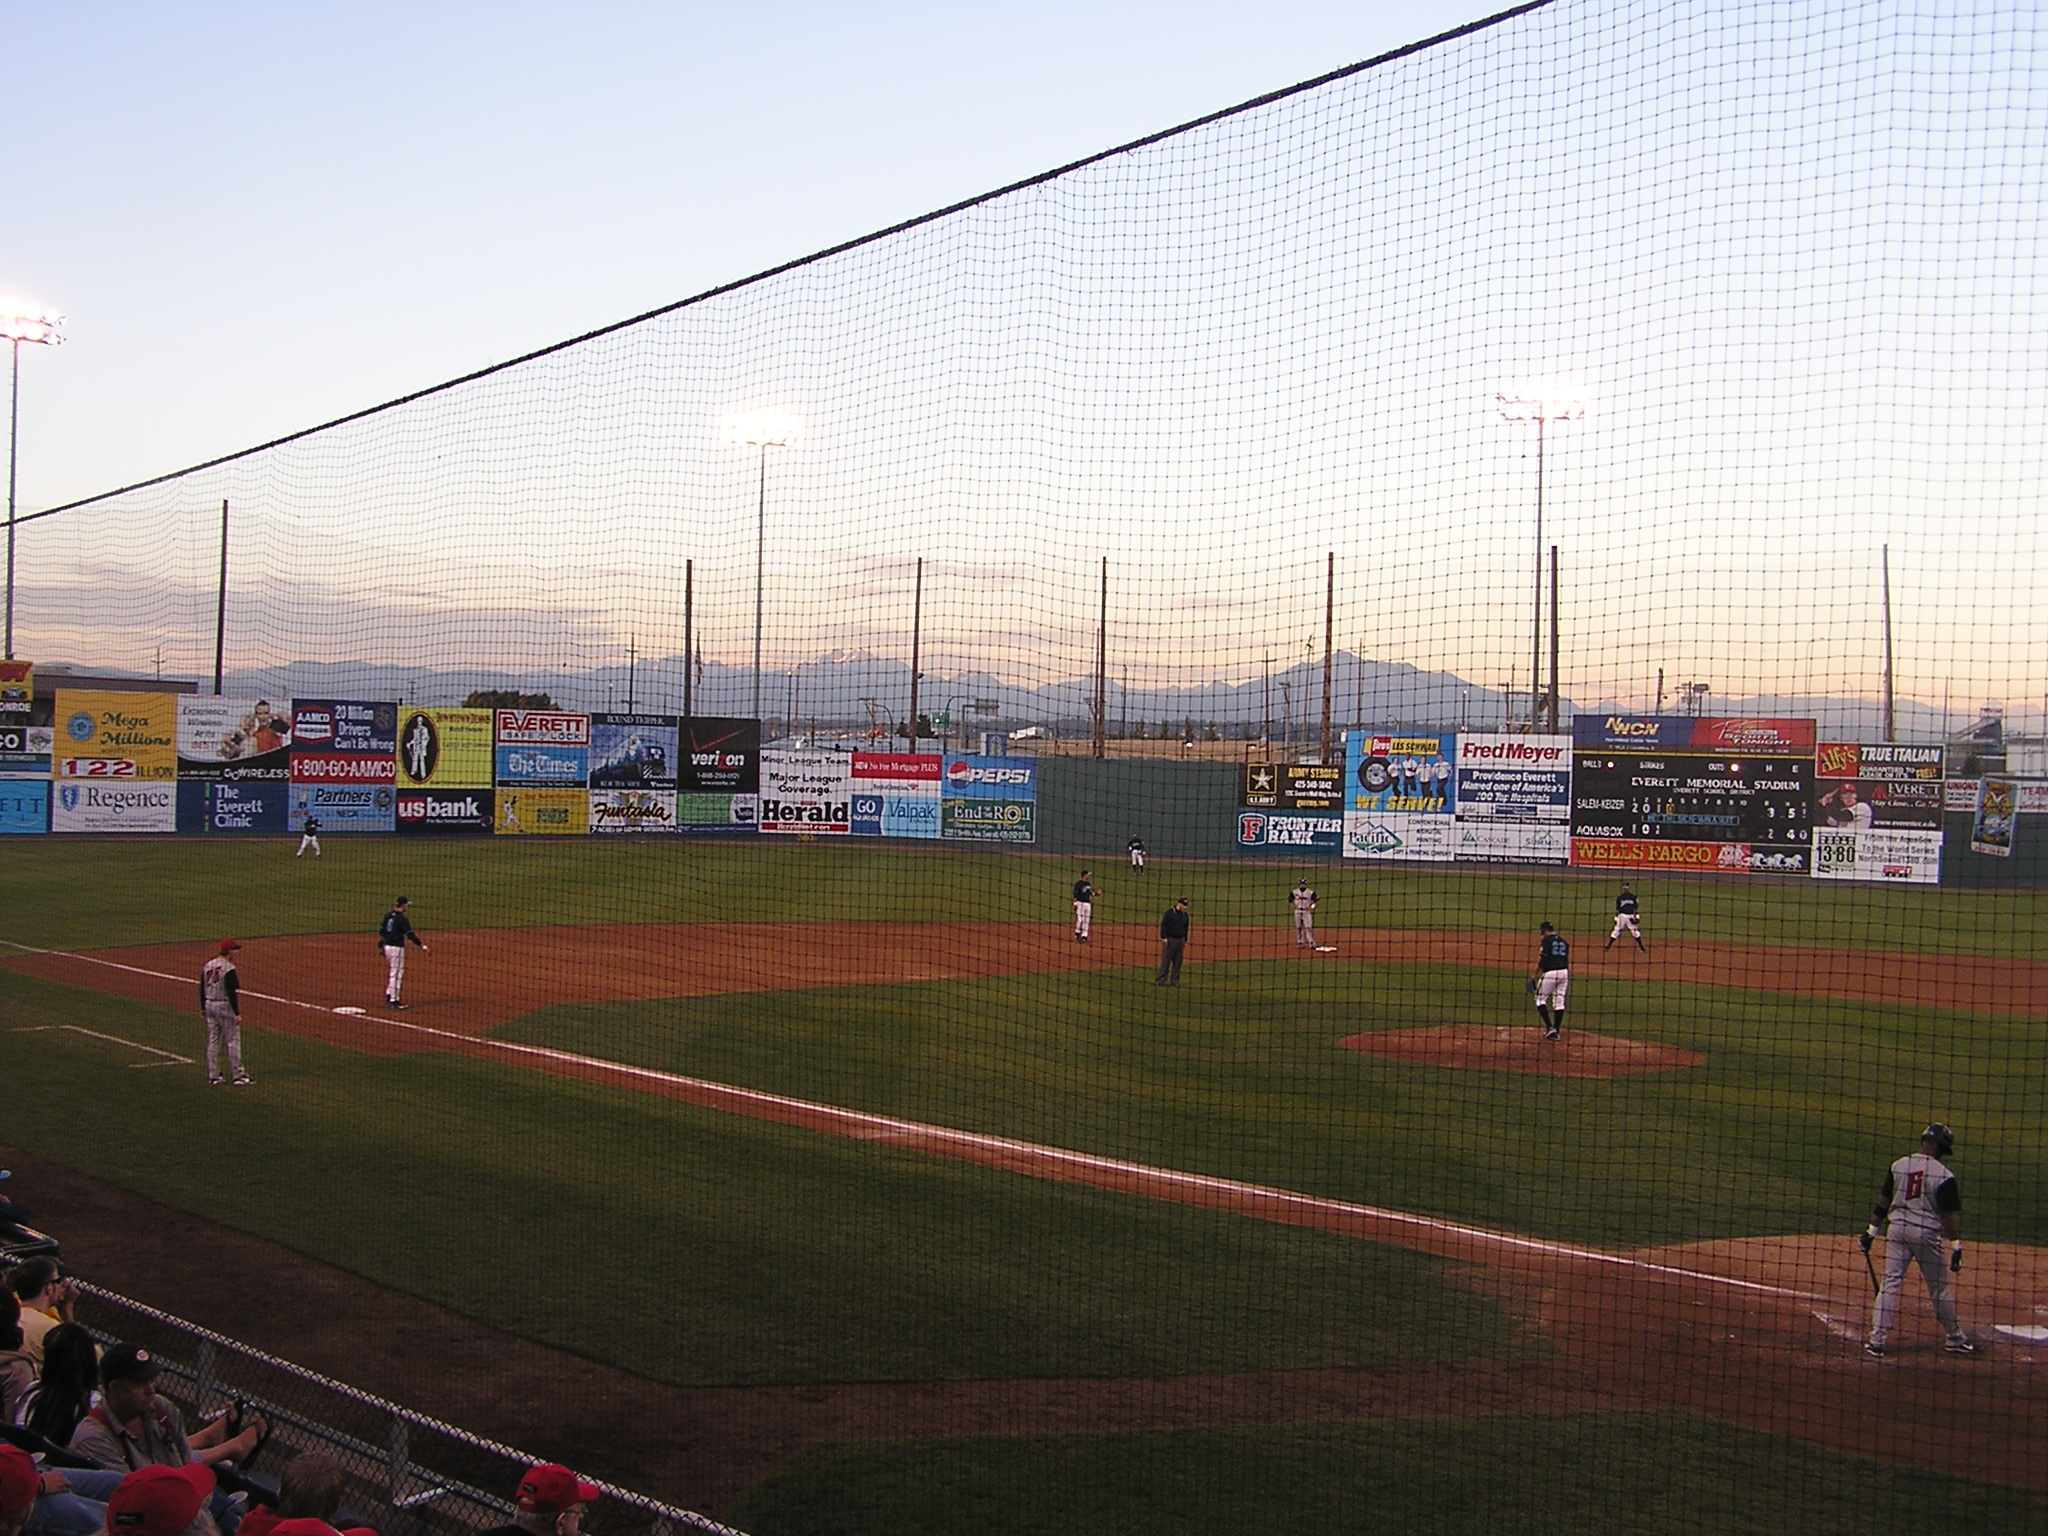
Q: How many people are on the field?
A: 10